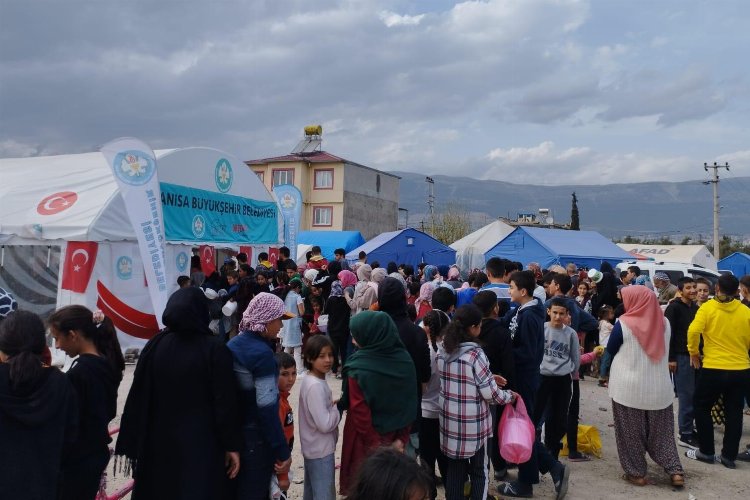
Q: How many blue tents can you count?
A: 4